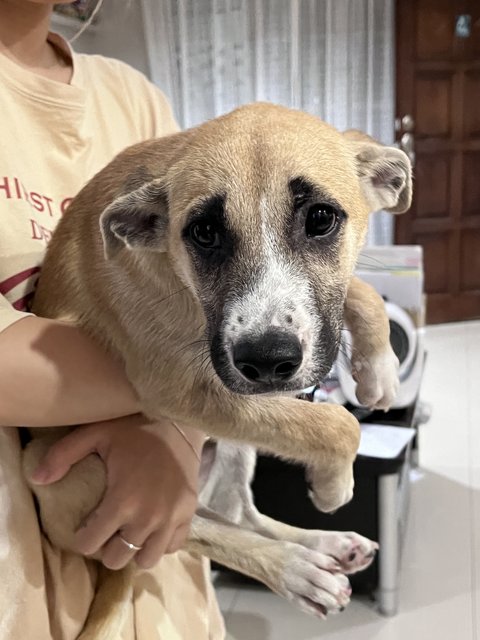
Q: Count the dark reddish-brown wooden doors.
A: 1